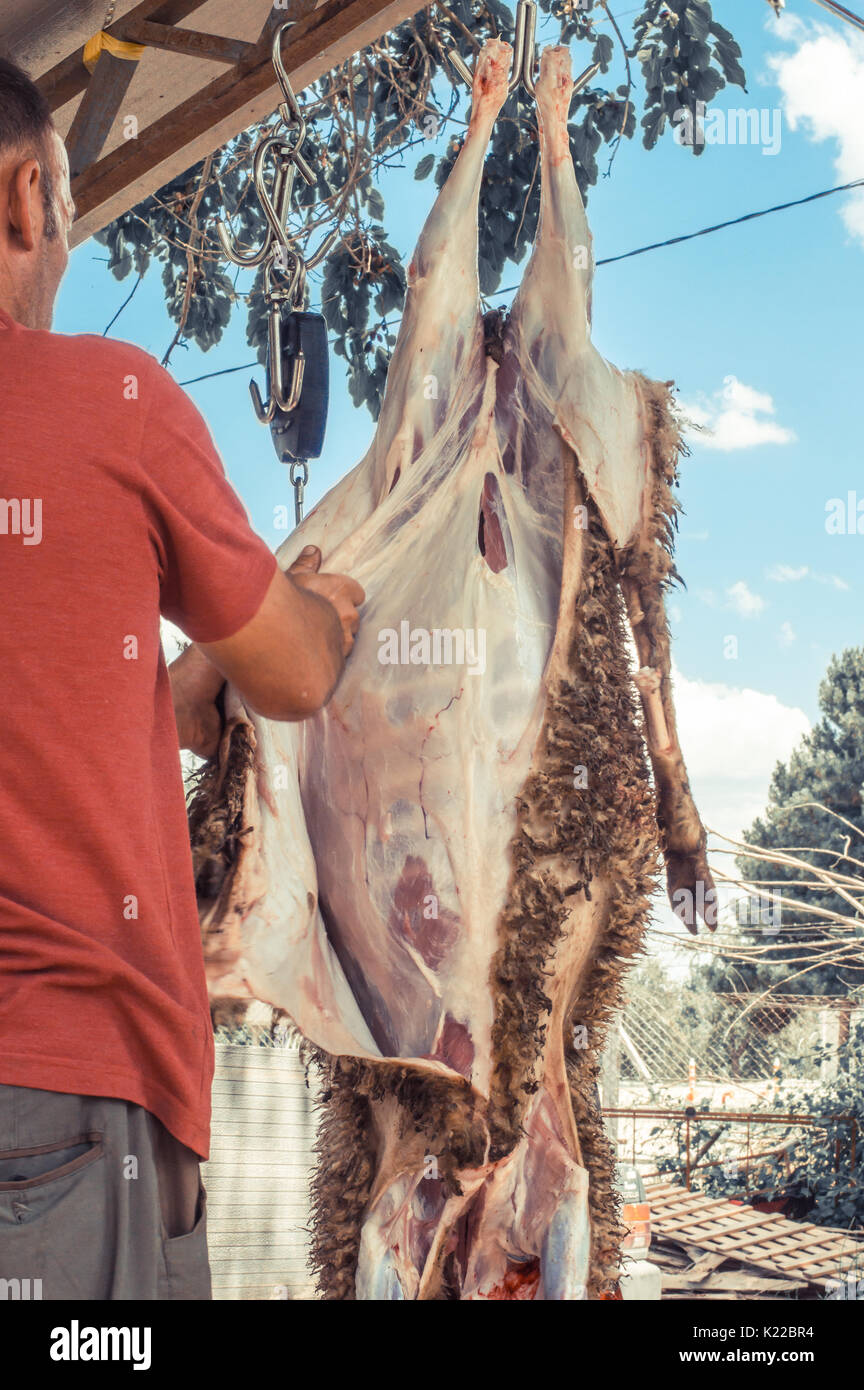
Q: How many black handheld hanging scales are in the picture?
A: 1